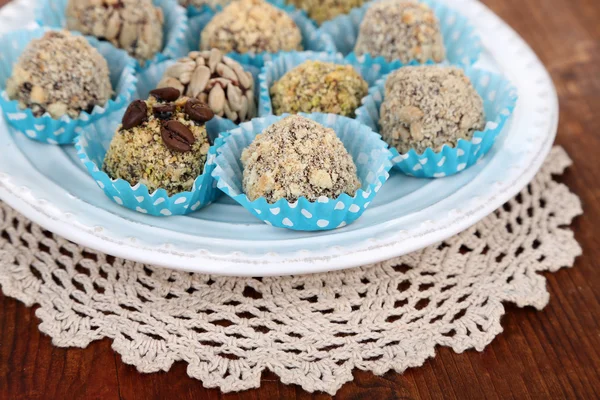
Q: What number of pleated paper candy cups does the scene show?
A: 11